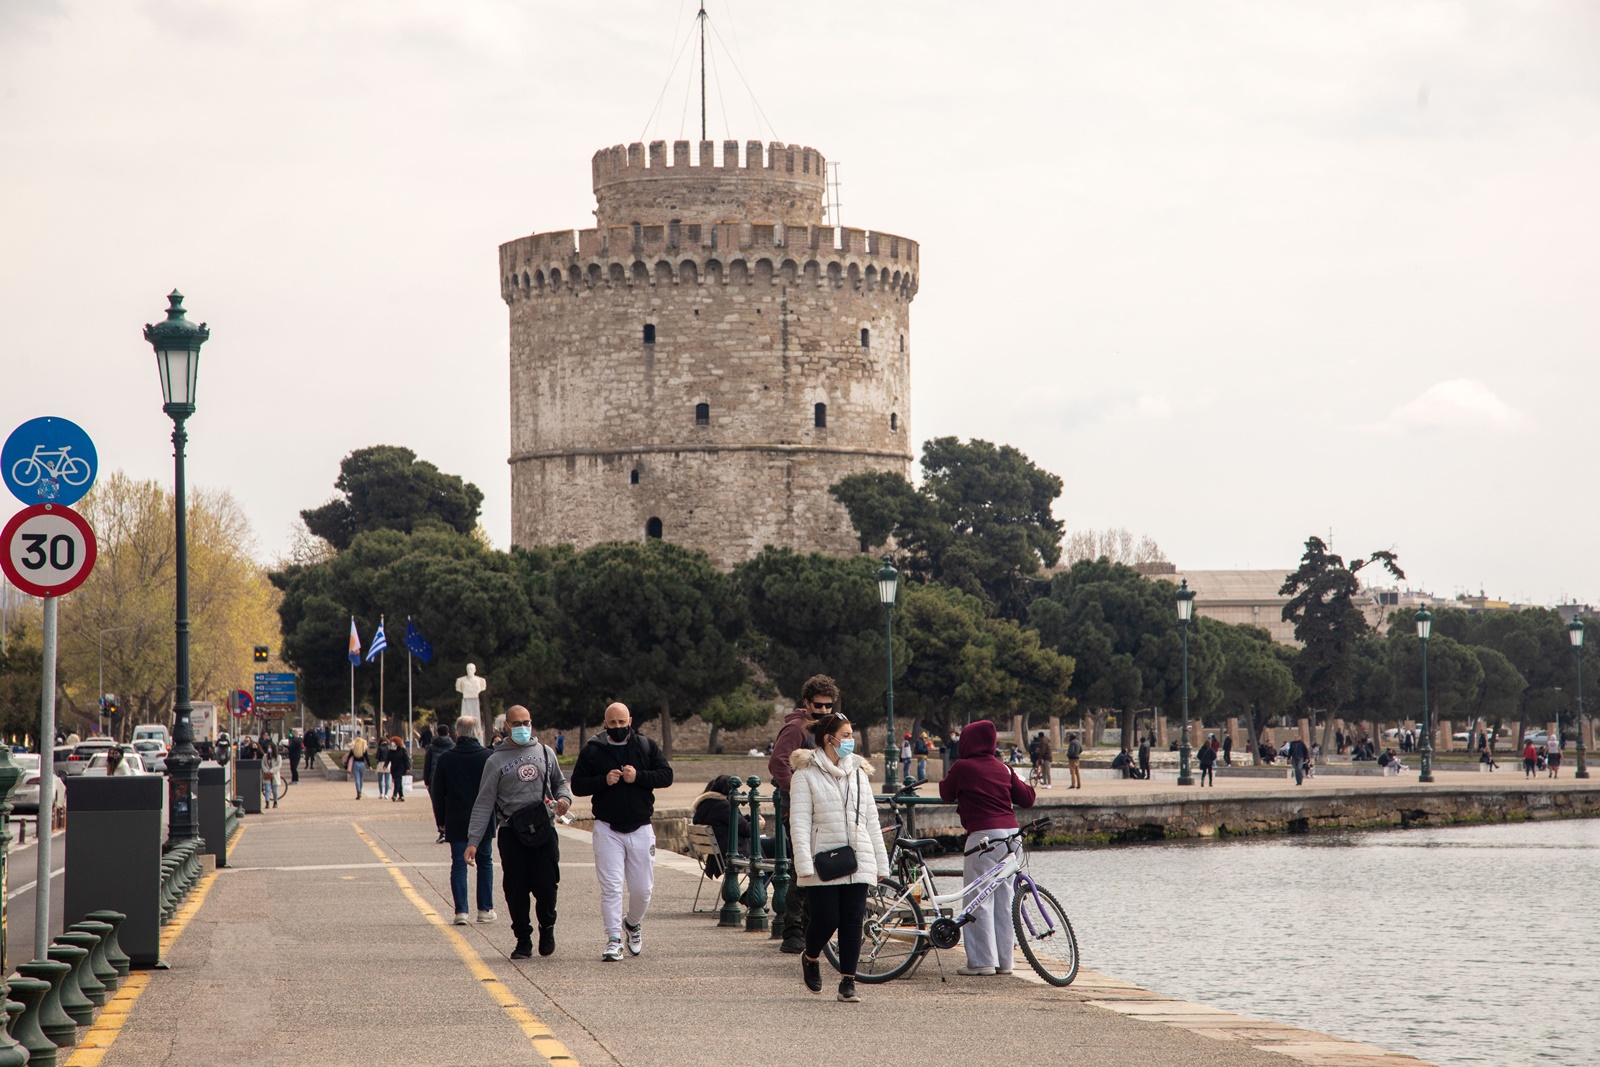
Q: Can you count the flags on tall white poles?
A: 3